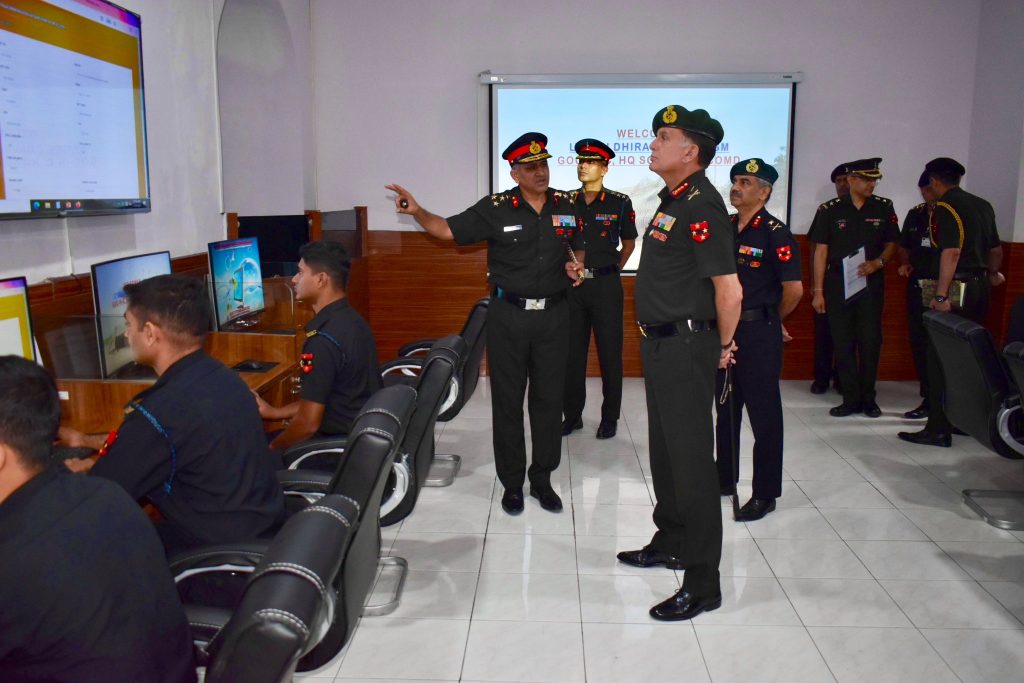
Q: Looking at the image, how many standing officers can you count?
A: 8